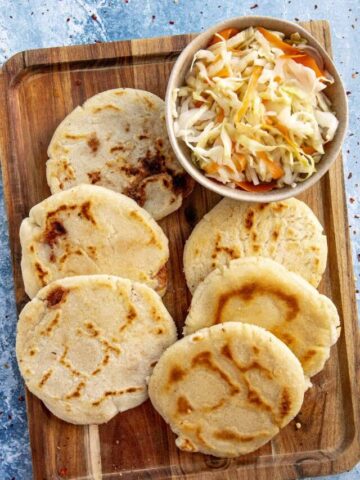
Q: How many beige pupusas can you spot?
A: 6